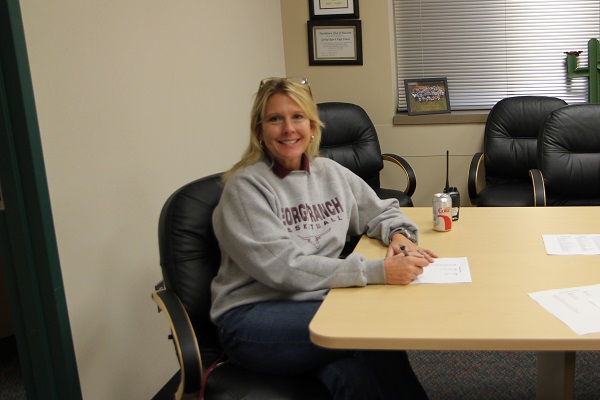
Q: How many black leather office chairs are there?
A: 4